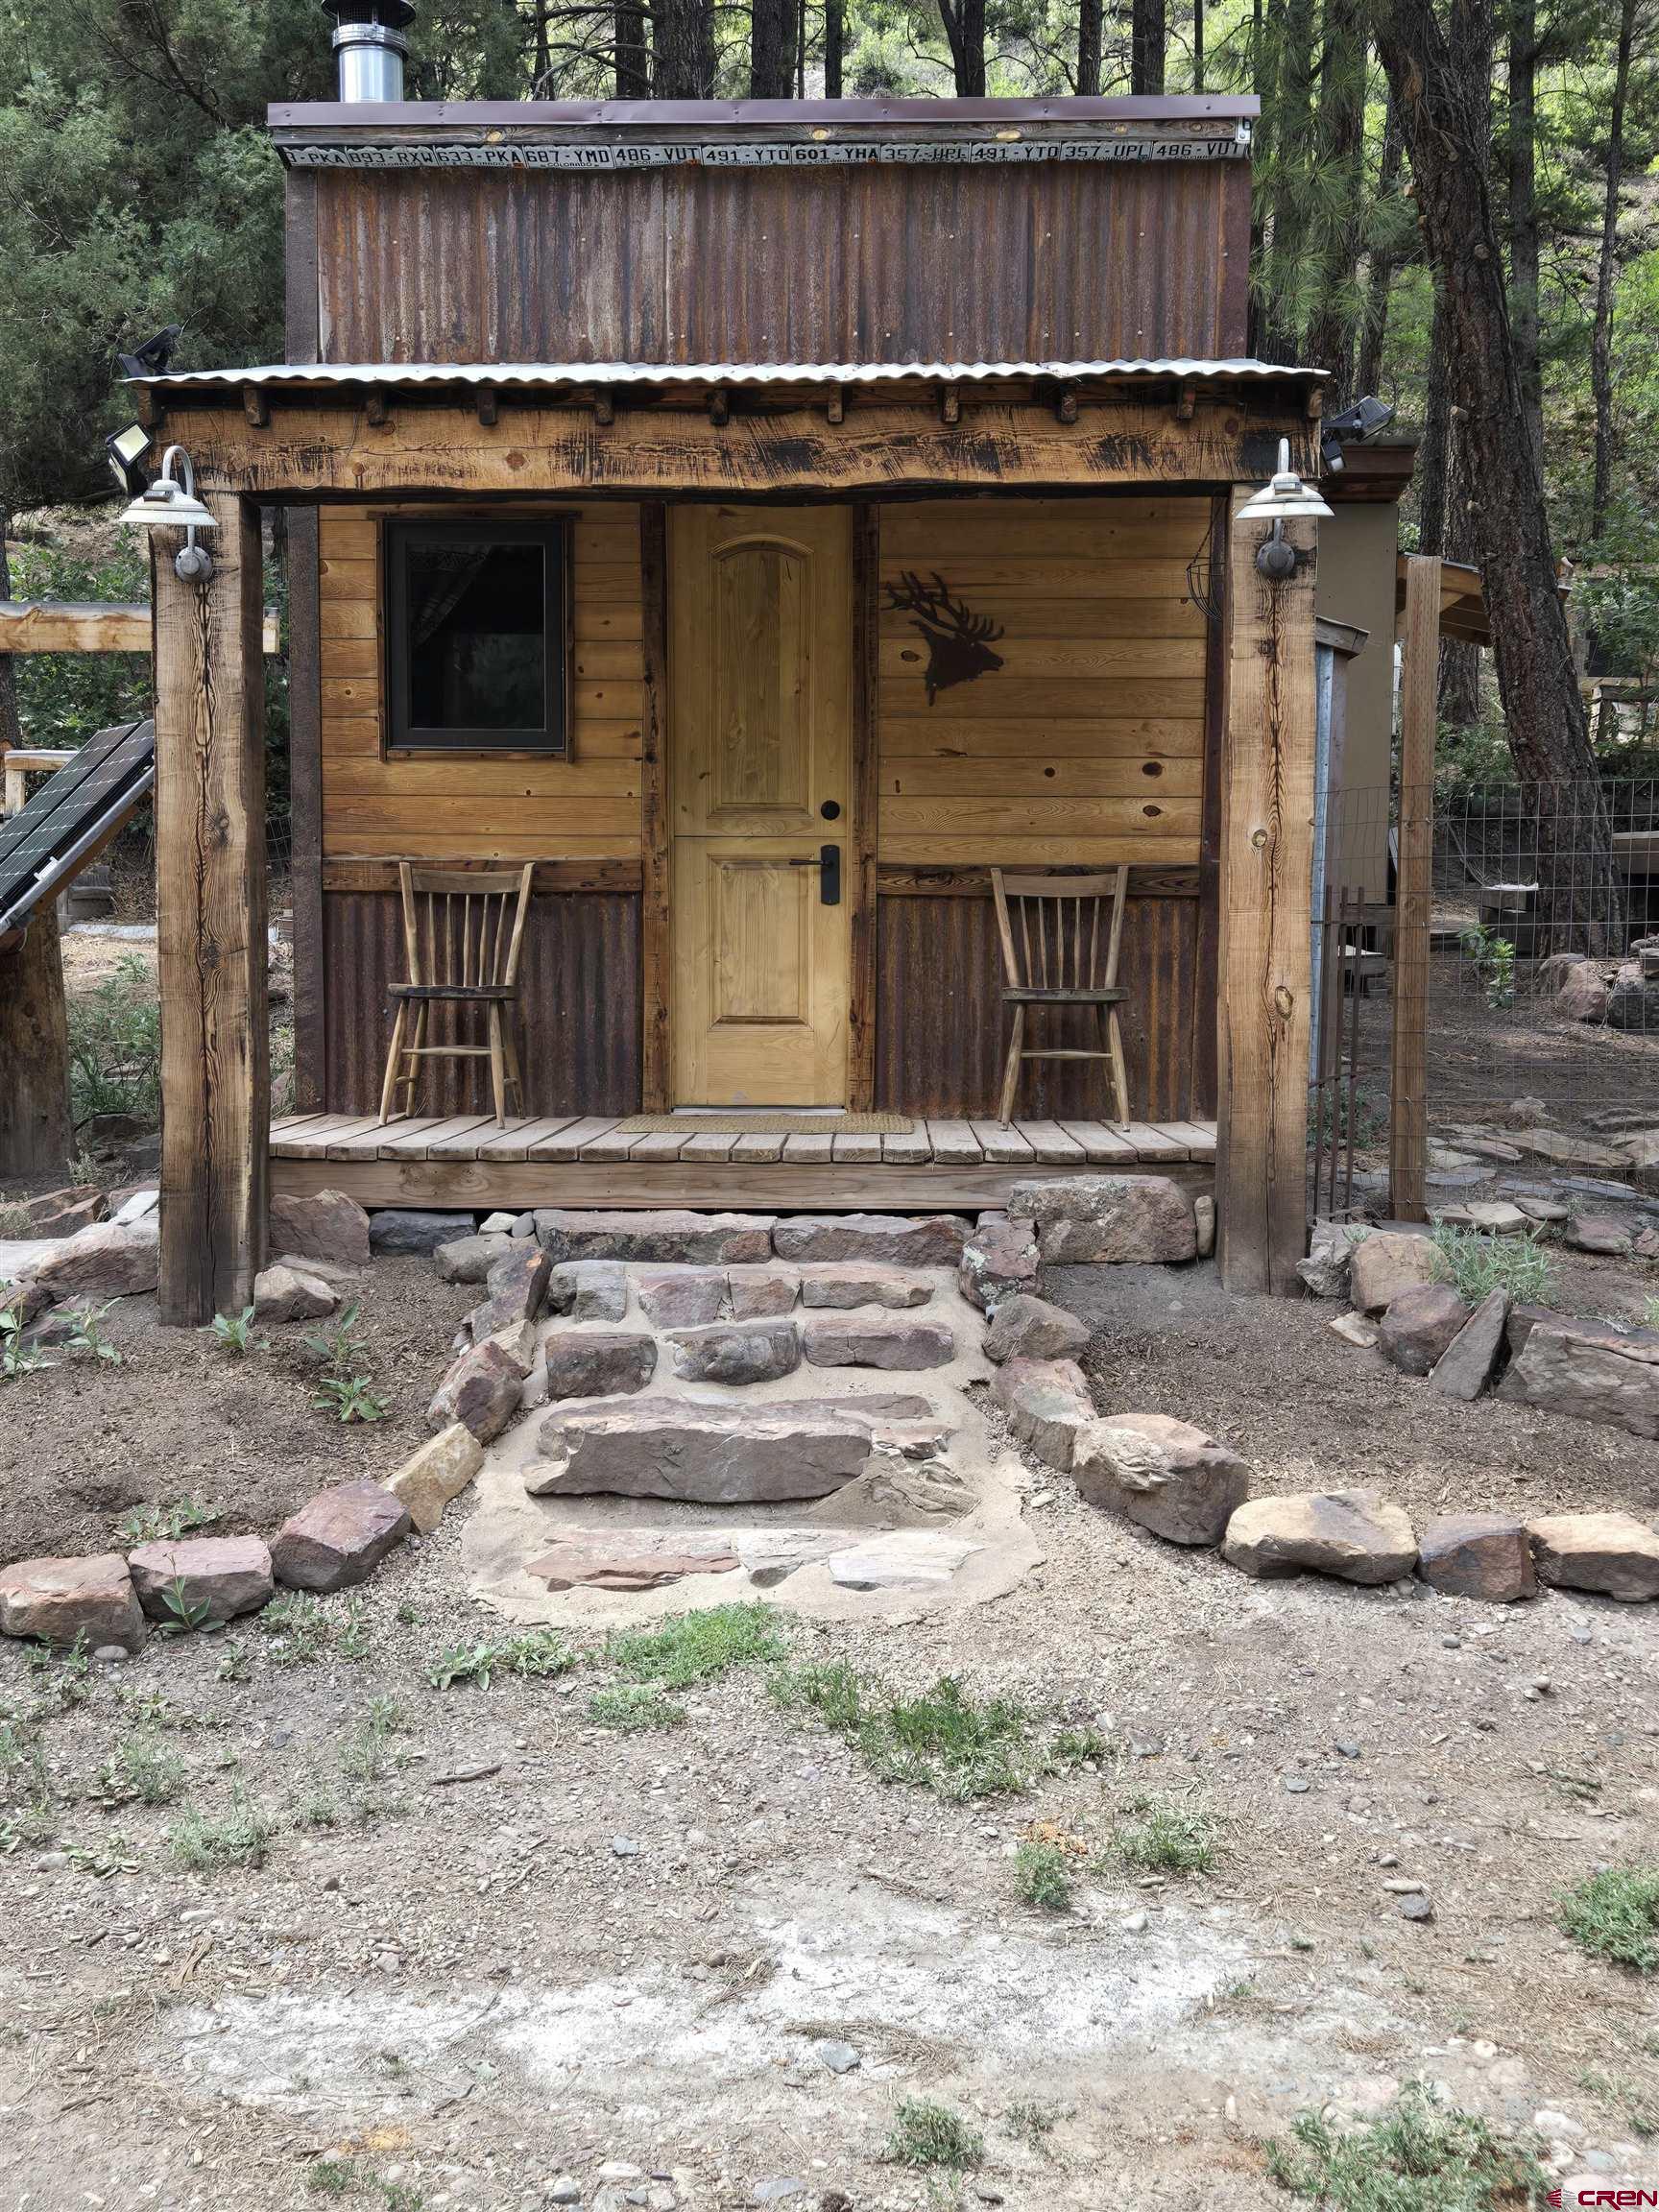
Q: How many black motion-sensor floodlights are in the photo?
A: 2